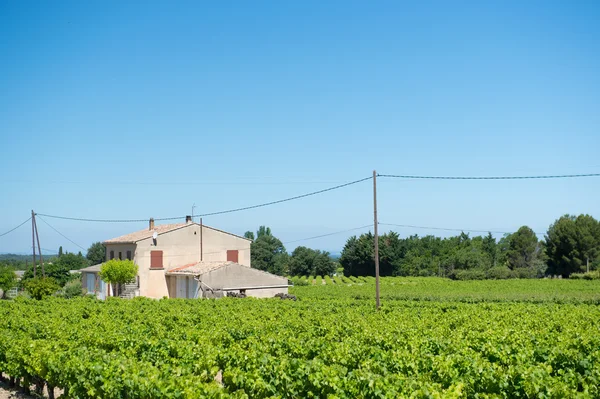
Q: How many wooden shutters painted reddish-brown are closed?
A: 2